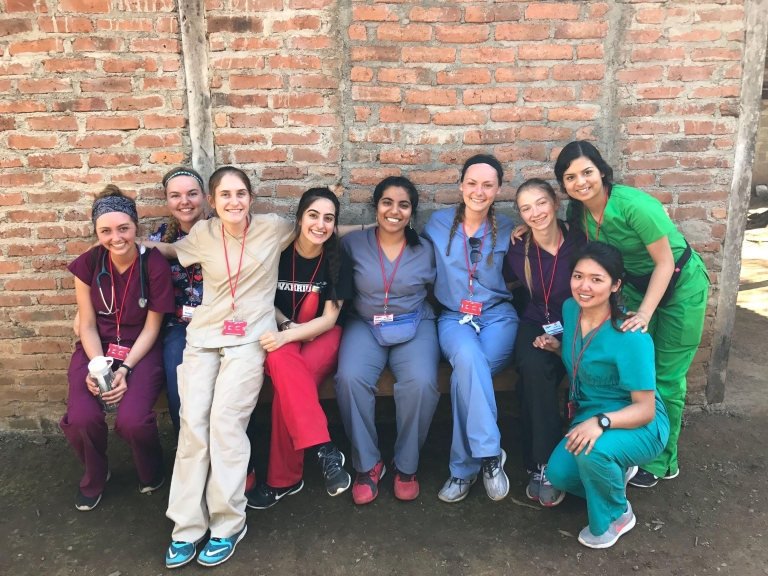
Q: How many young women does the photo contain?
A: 9